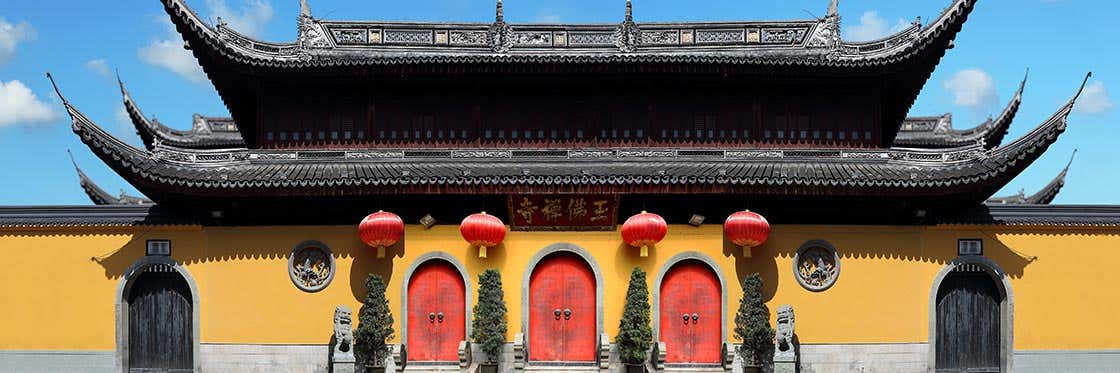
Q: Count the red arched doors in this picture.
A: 3